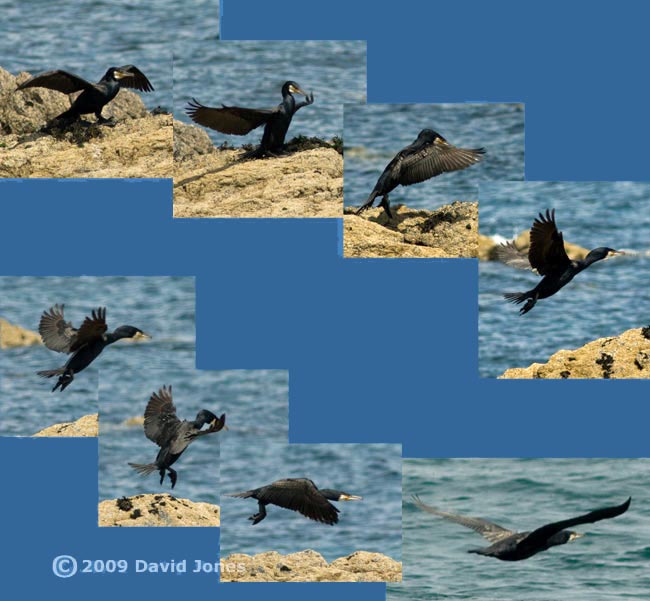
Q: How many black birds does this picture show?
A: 8